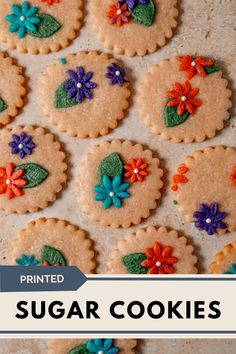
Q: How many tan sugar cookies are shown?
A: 12